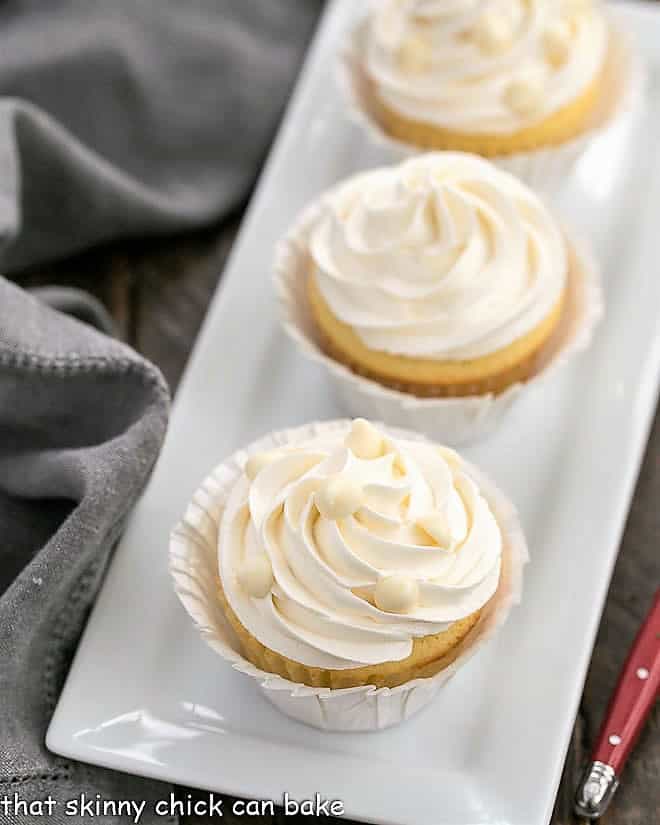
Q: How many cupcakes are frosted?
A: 3